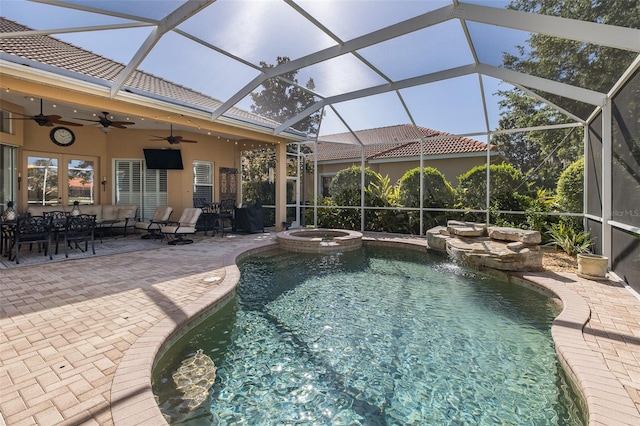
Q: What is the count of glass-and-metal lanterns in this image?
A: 2